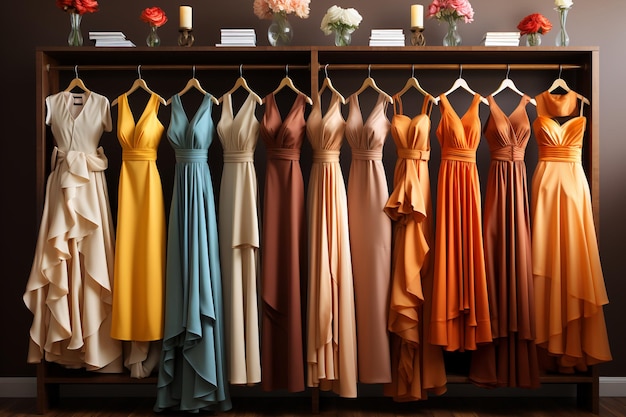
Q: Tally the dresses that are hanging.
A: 11